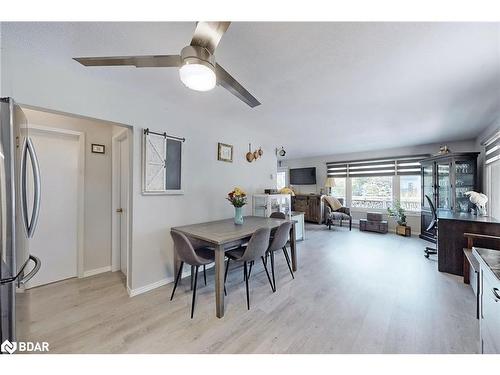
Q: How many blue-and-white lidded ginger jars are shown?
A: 0